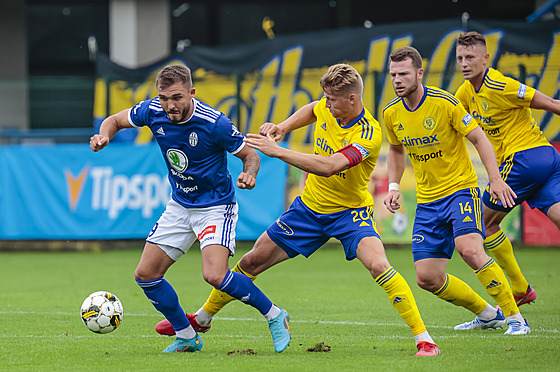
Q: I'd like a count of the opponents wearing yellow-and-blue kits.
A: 3